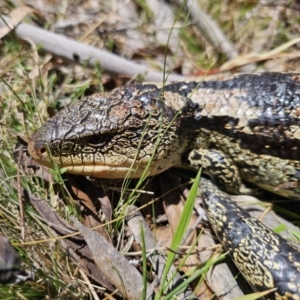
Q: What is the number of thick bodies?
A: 1